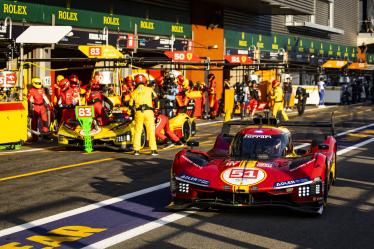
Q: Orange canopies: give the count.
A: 2